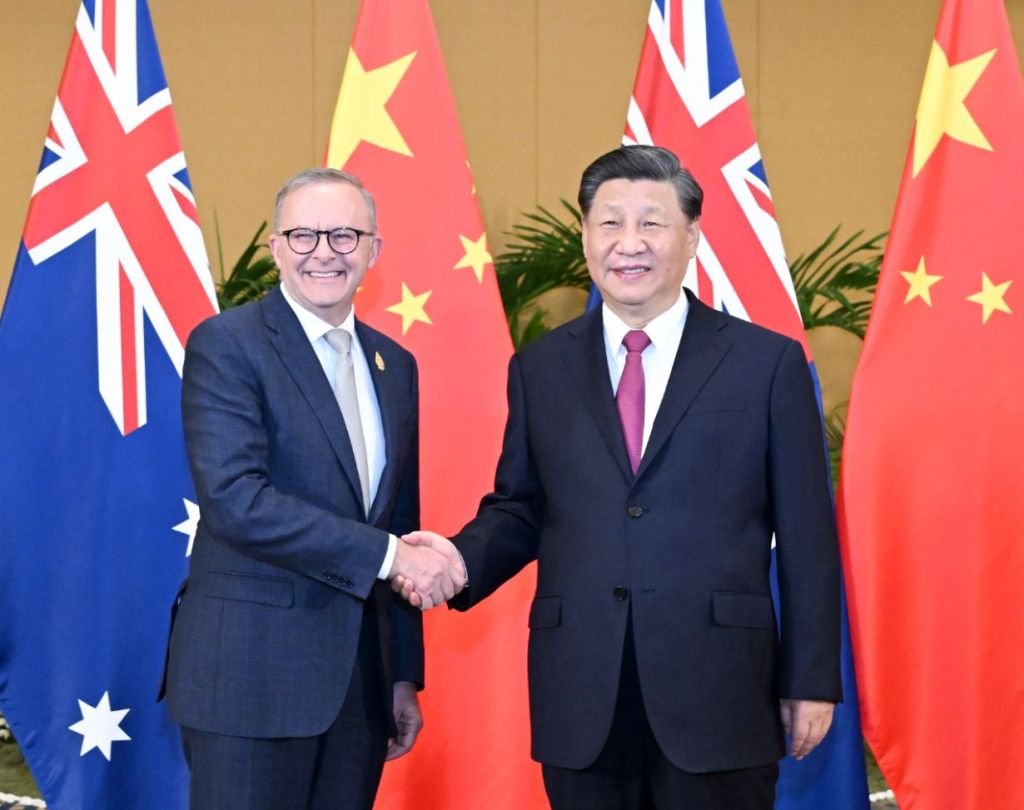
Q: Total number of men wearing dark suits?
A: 2